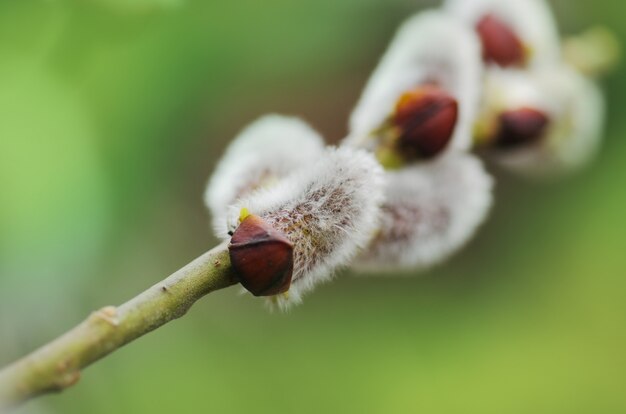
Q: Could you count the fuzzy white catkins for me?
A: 6